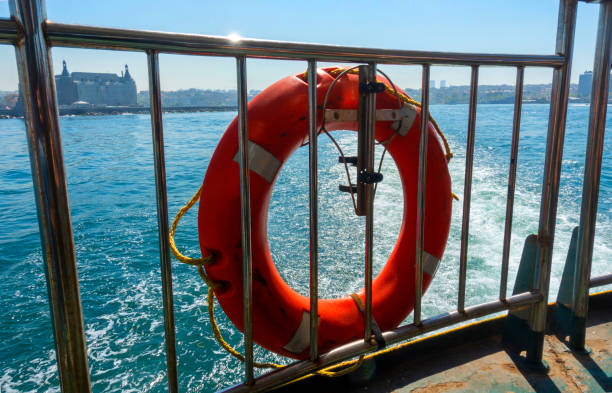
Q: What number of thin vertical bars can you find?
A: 7